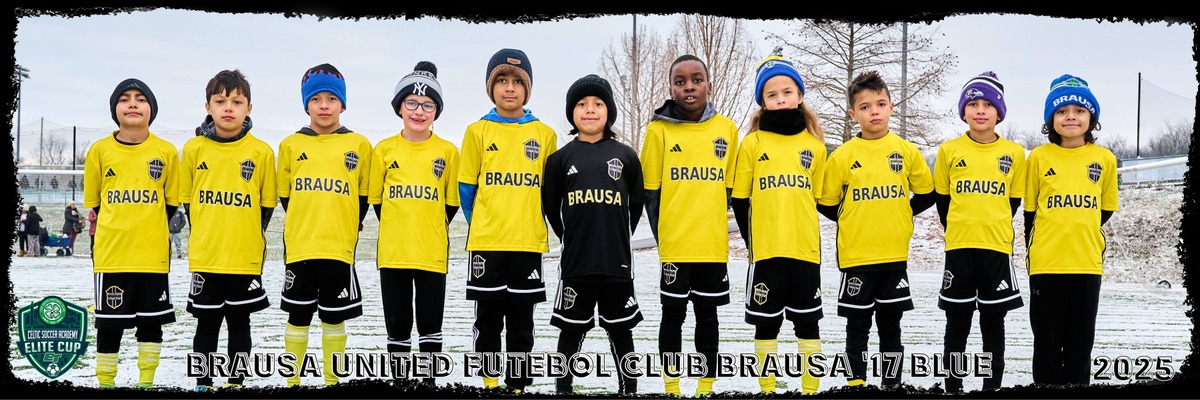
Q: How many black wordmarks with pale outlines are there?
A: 10